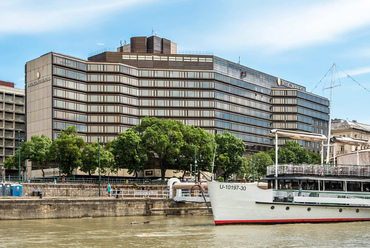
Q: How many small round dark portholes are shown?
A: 5